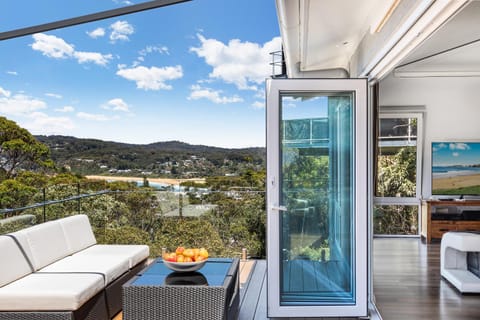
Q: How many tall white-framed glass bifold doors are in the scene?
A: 1